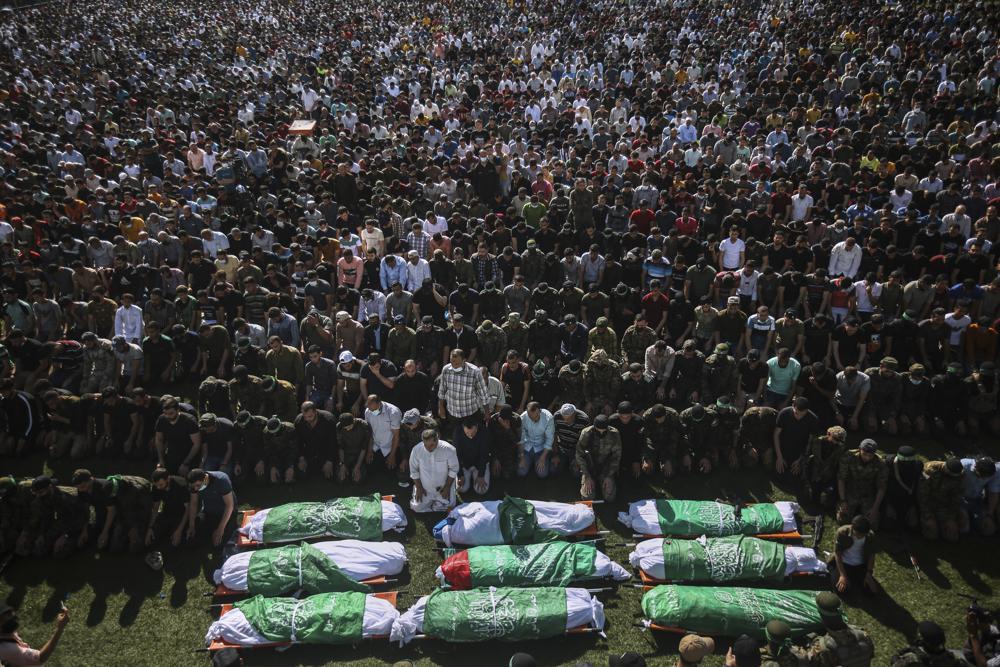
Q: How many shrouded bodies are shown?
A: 9